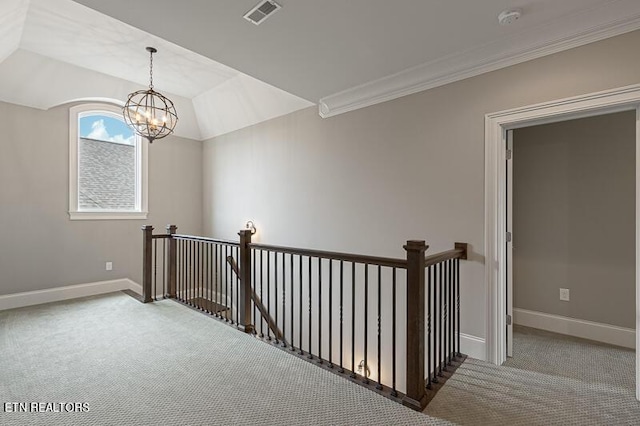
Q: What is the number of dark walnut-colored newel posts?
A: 4